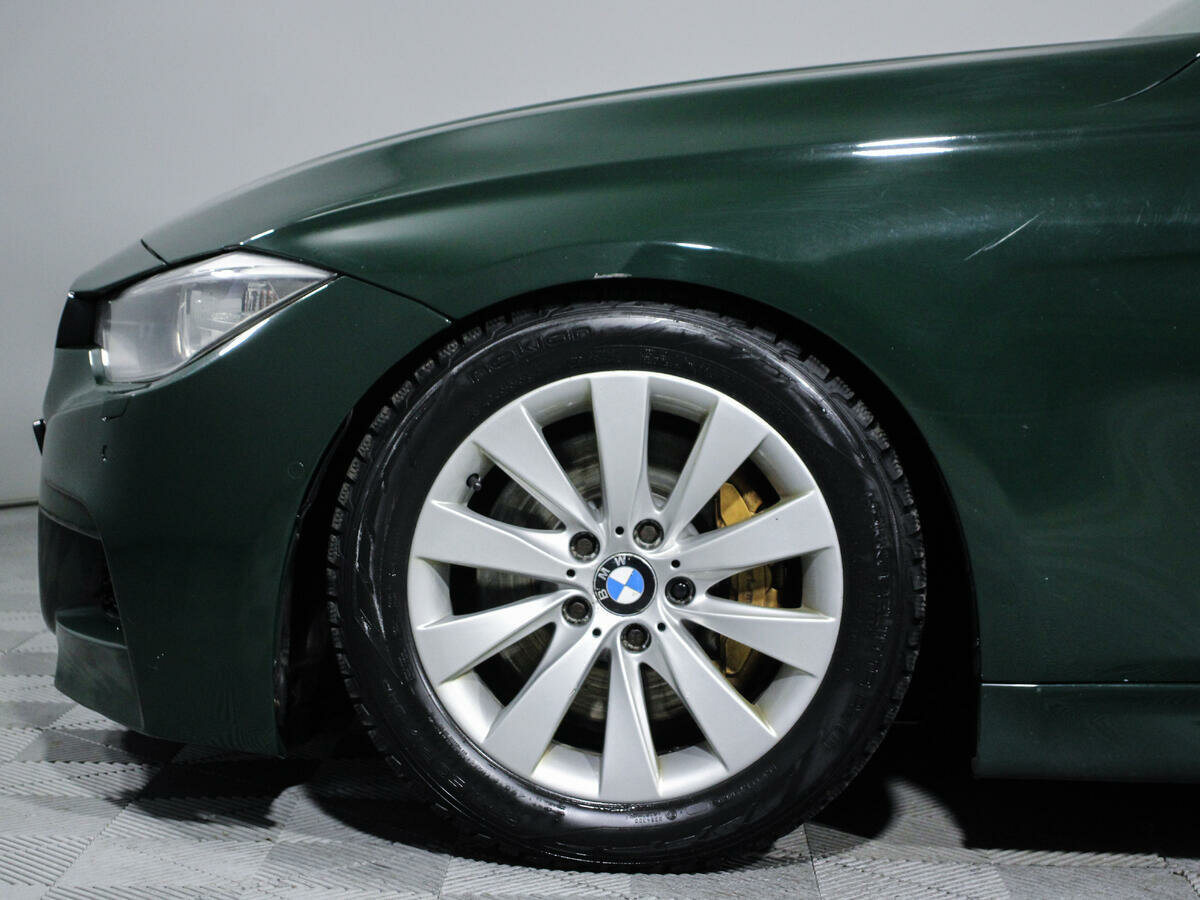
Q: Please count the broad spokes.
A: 10